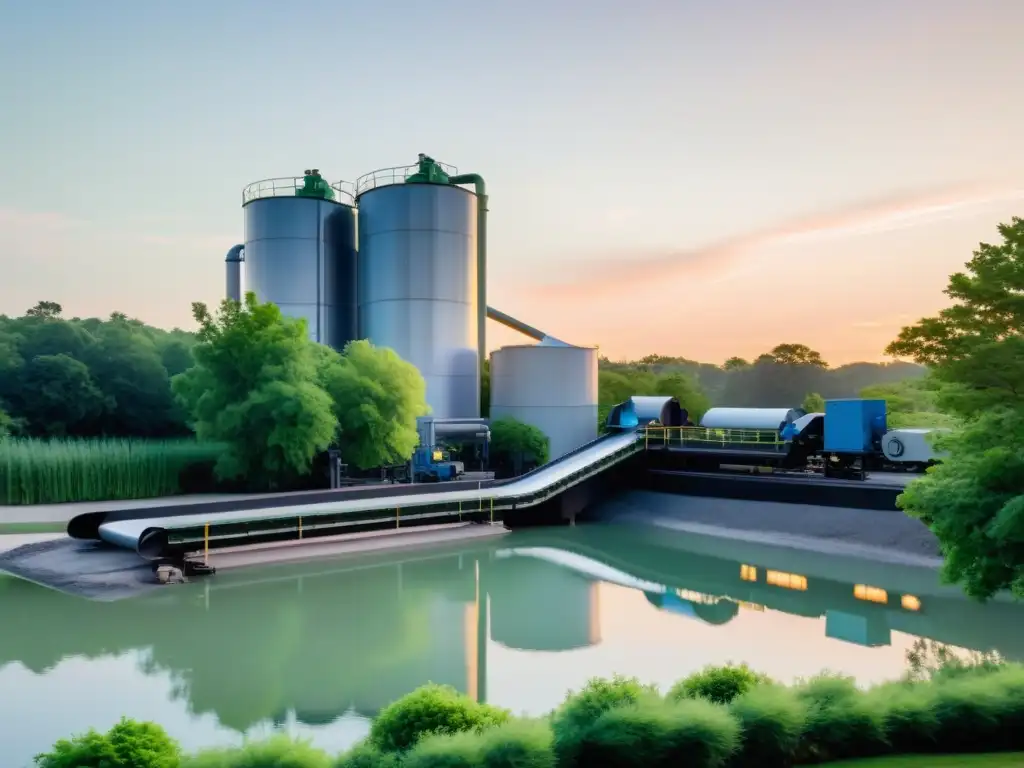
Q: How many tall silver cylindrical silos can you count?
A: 2